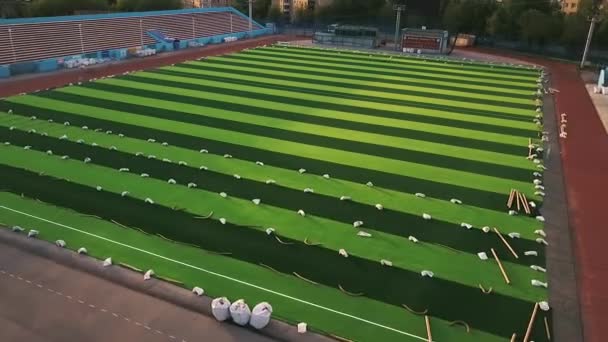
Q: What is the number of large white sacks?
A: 3